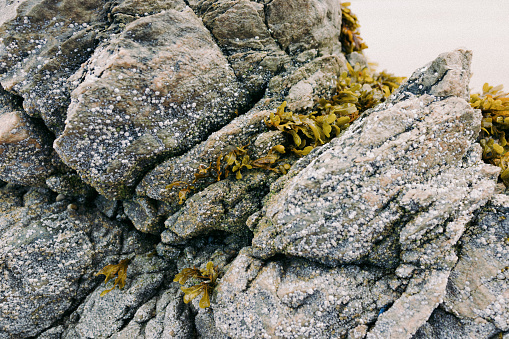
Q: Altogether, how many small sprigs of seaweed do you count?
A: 2